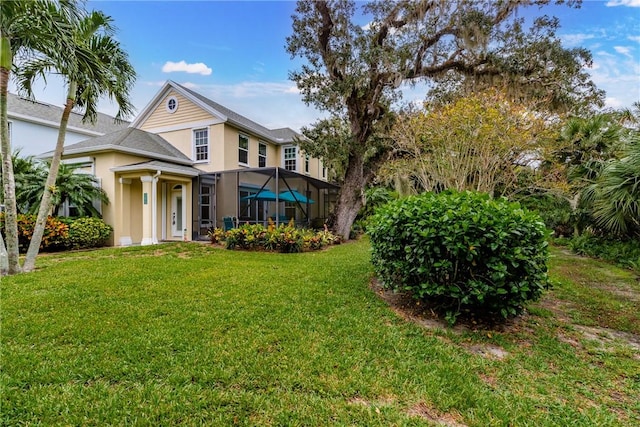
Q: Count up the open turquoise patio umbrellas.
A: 2